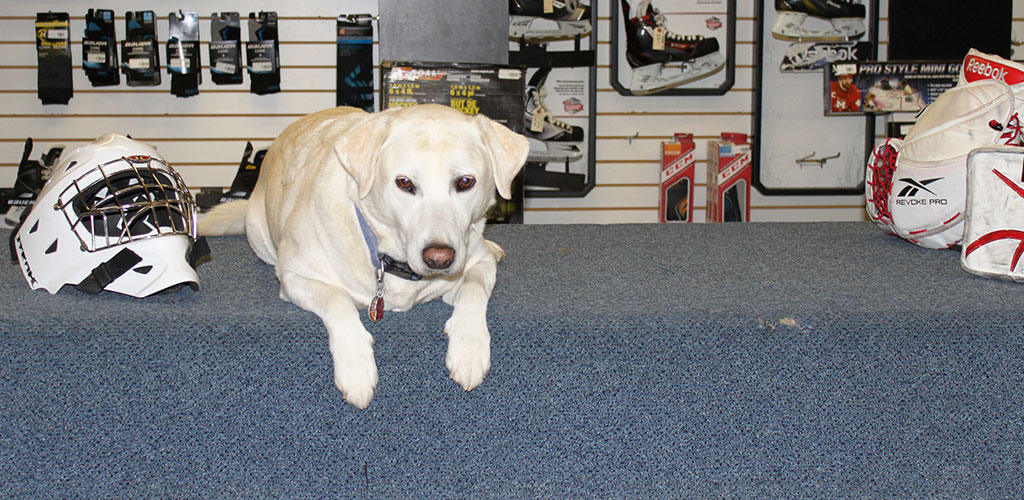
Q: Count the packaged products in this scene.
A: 11